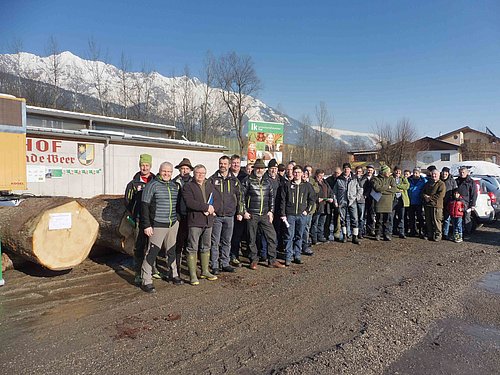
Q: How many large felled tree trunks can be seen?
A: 2